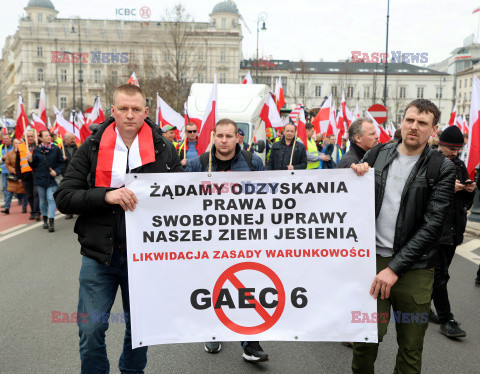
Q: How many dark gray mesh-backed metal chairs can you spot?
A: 0